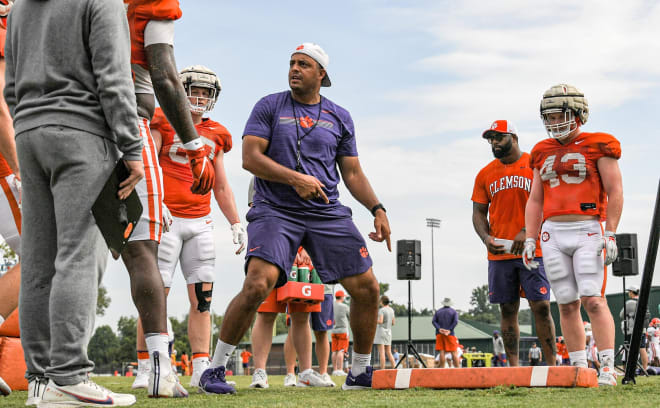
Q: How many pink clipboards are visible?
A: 0